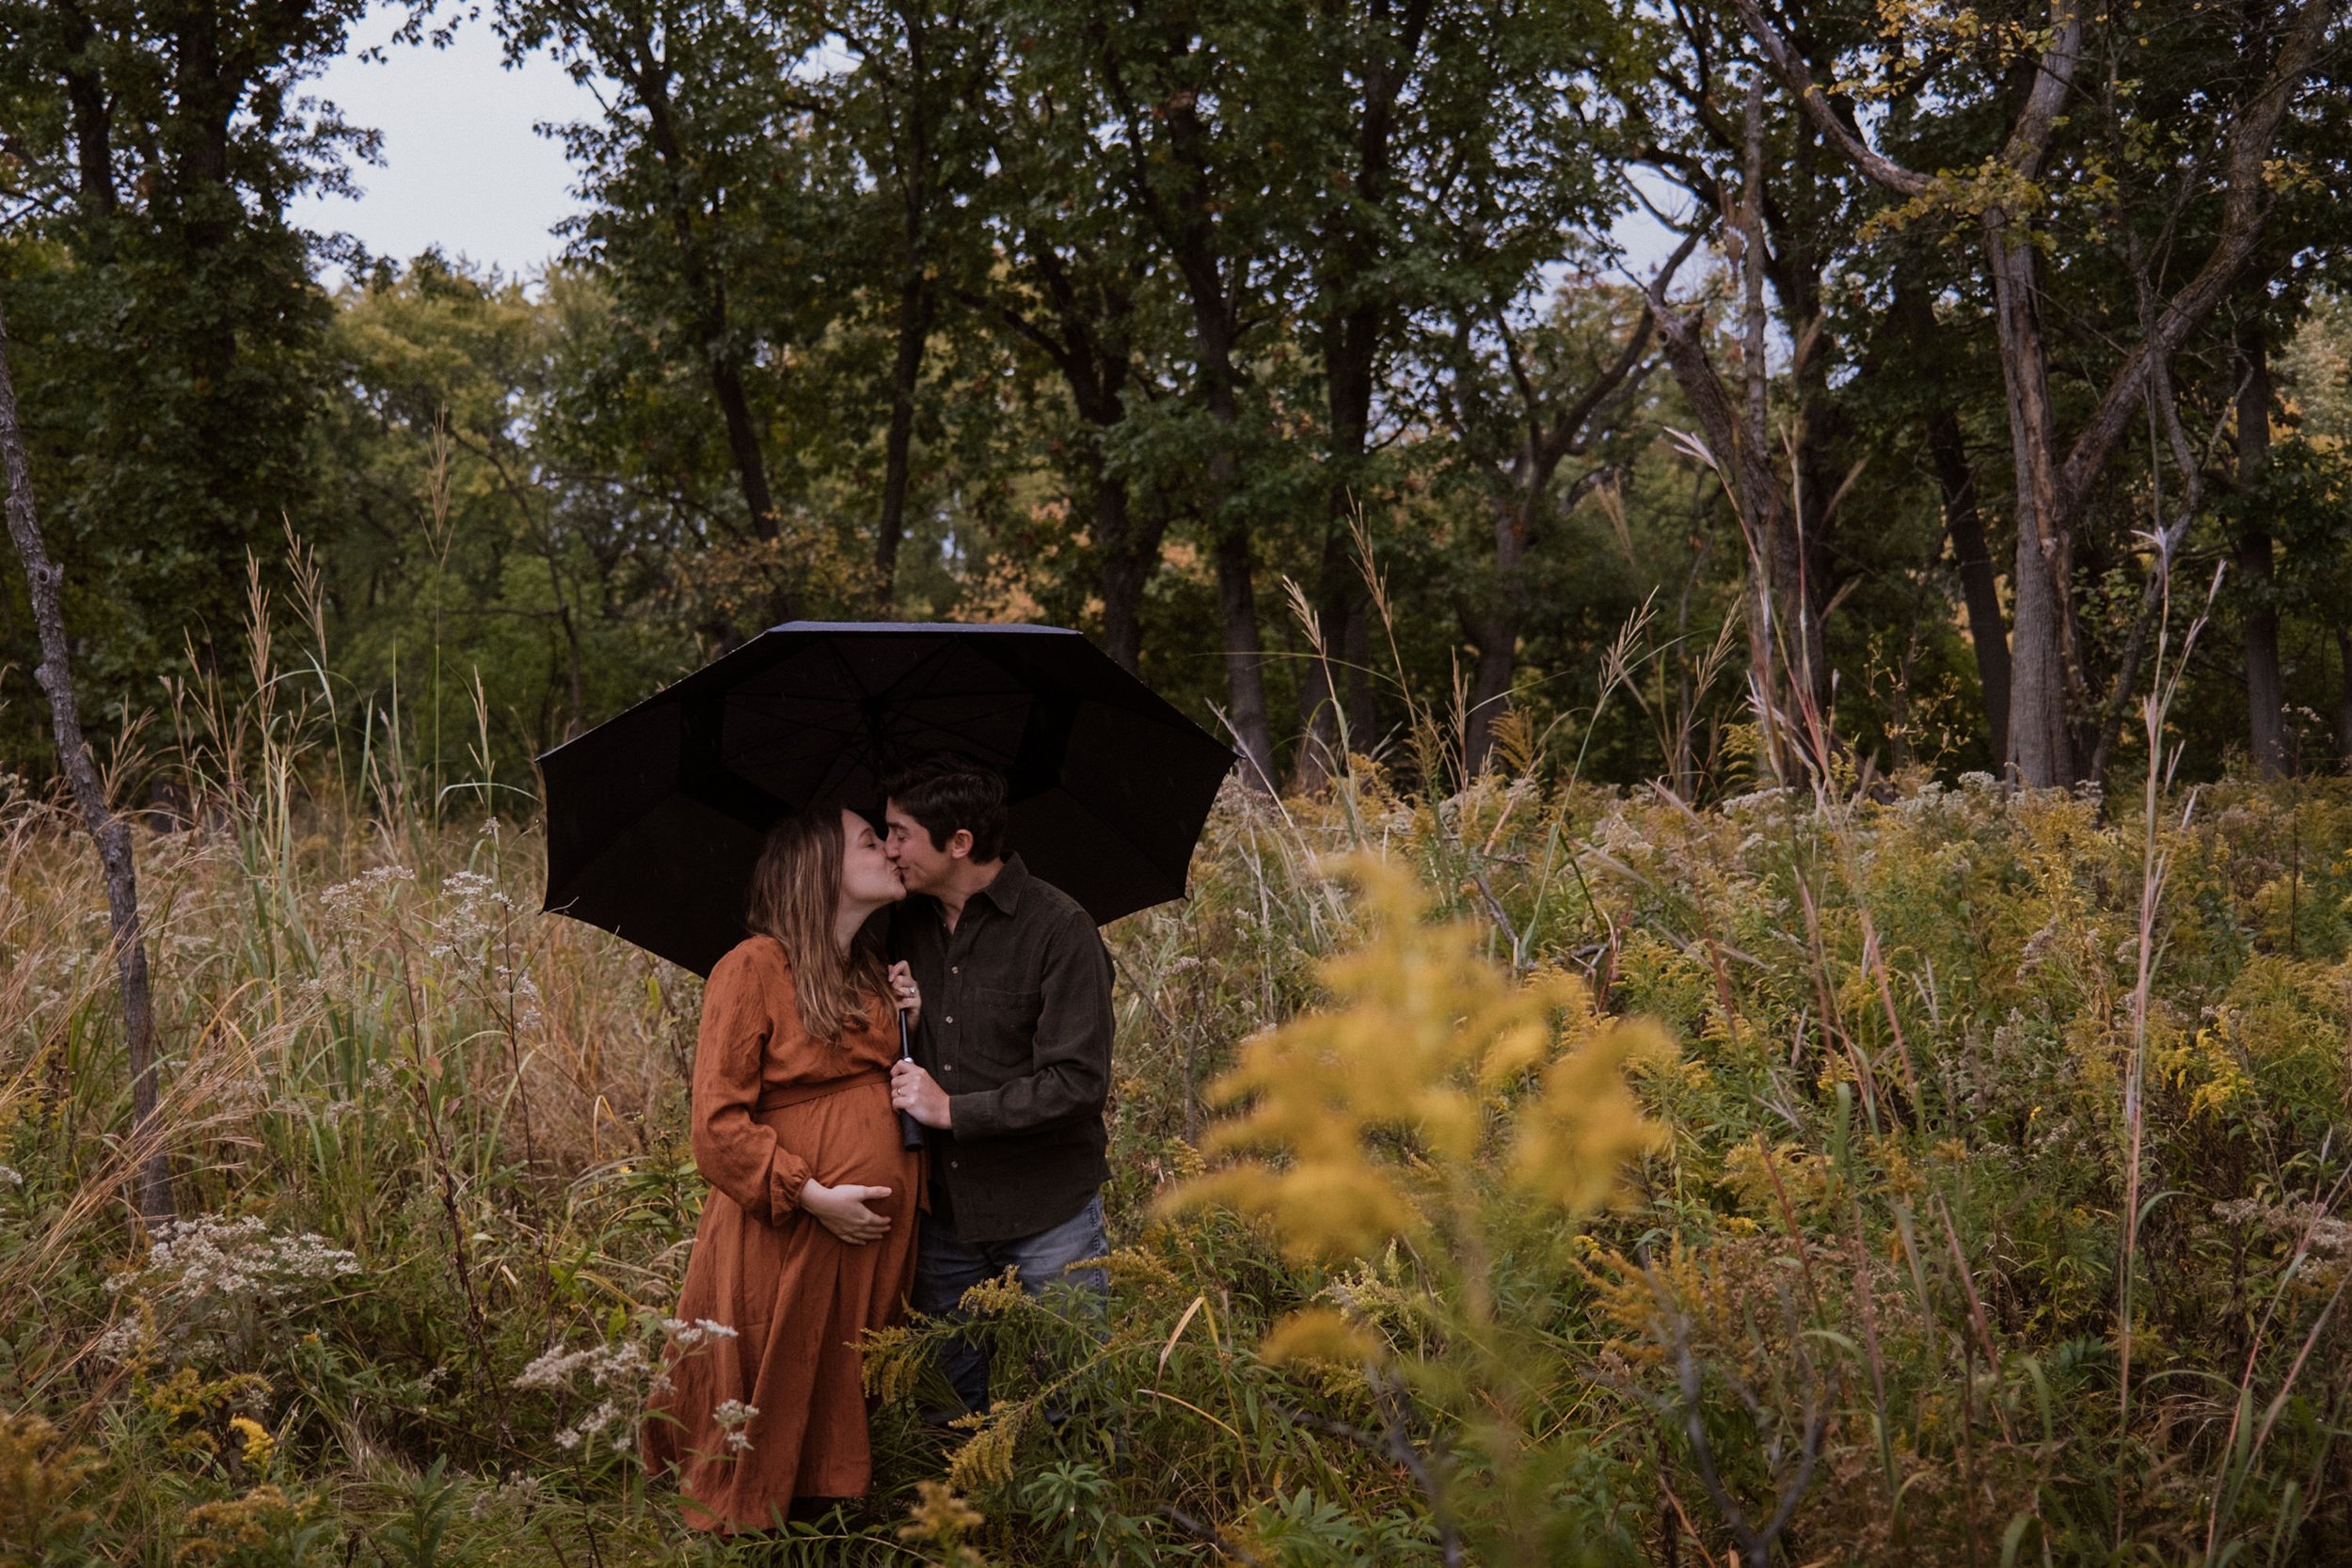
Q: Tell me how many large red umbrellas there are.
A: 0